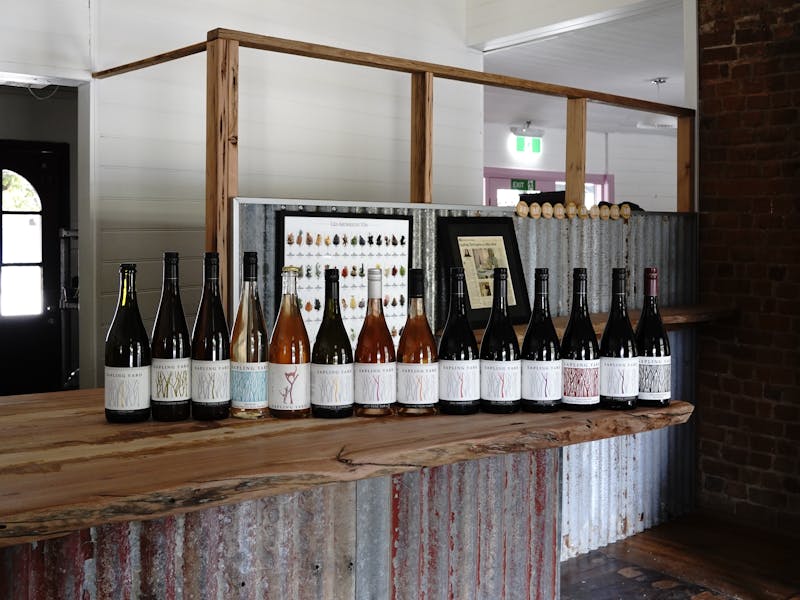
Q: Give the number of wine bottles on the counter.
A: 14